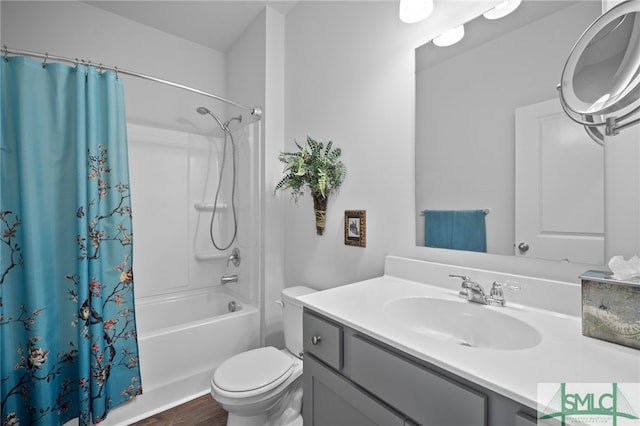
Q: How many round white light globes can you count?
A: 3